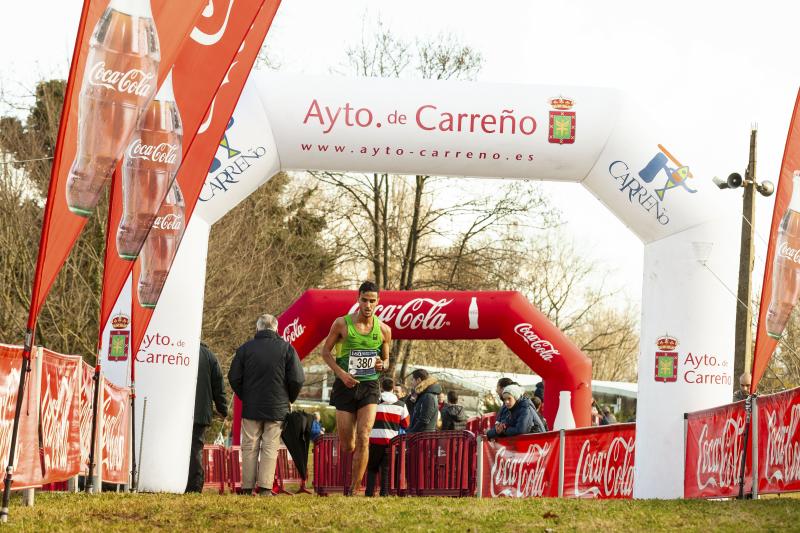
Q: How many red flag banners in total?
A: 4